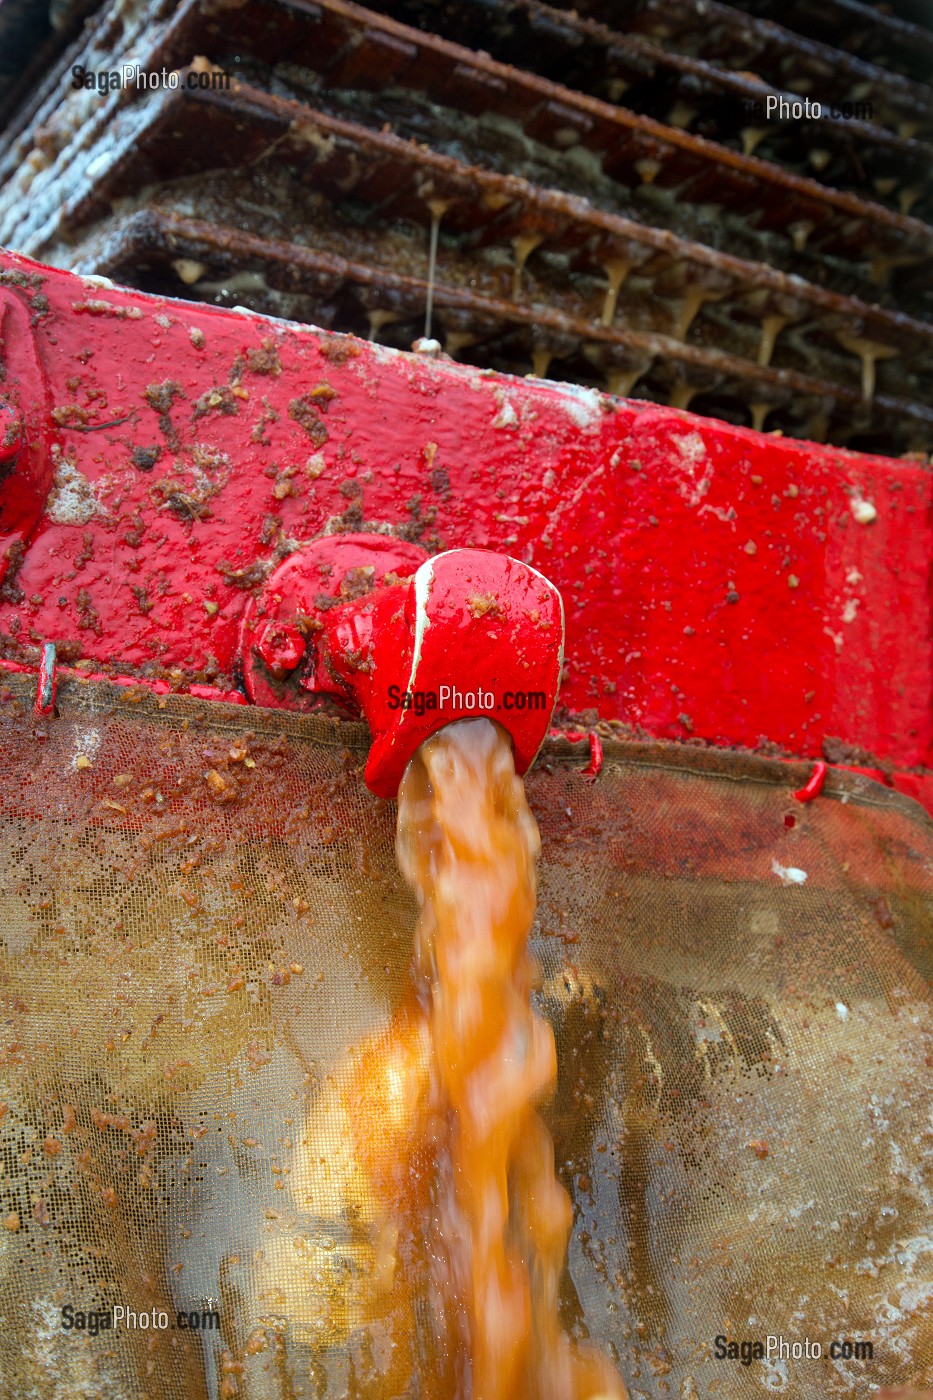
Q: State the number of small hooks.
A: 3